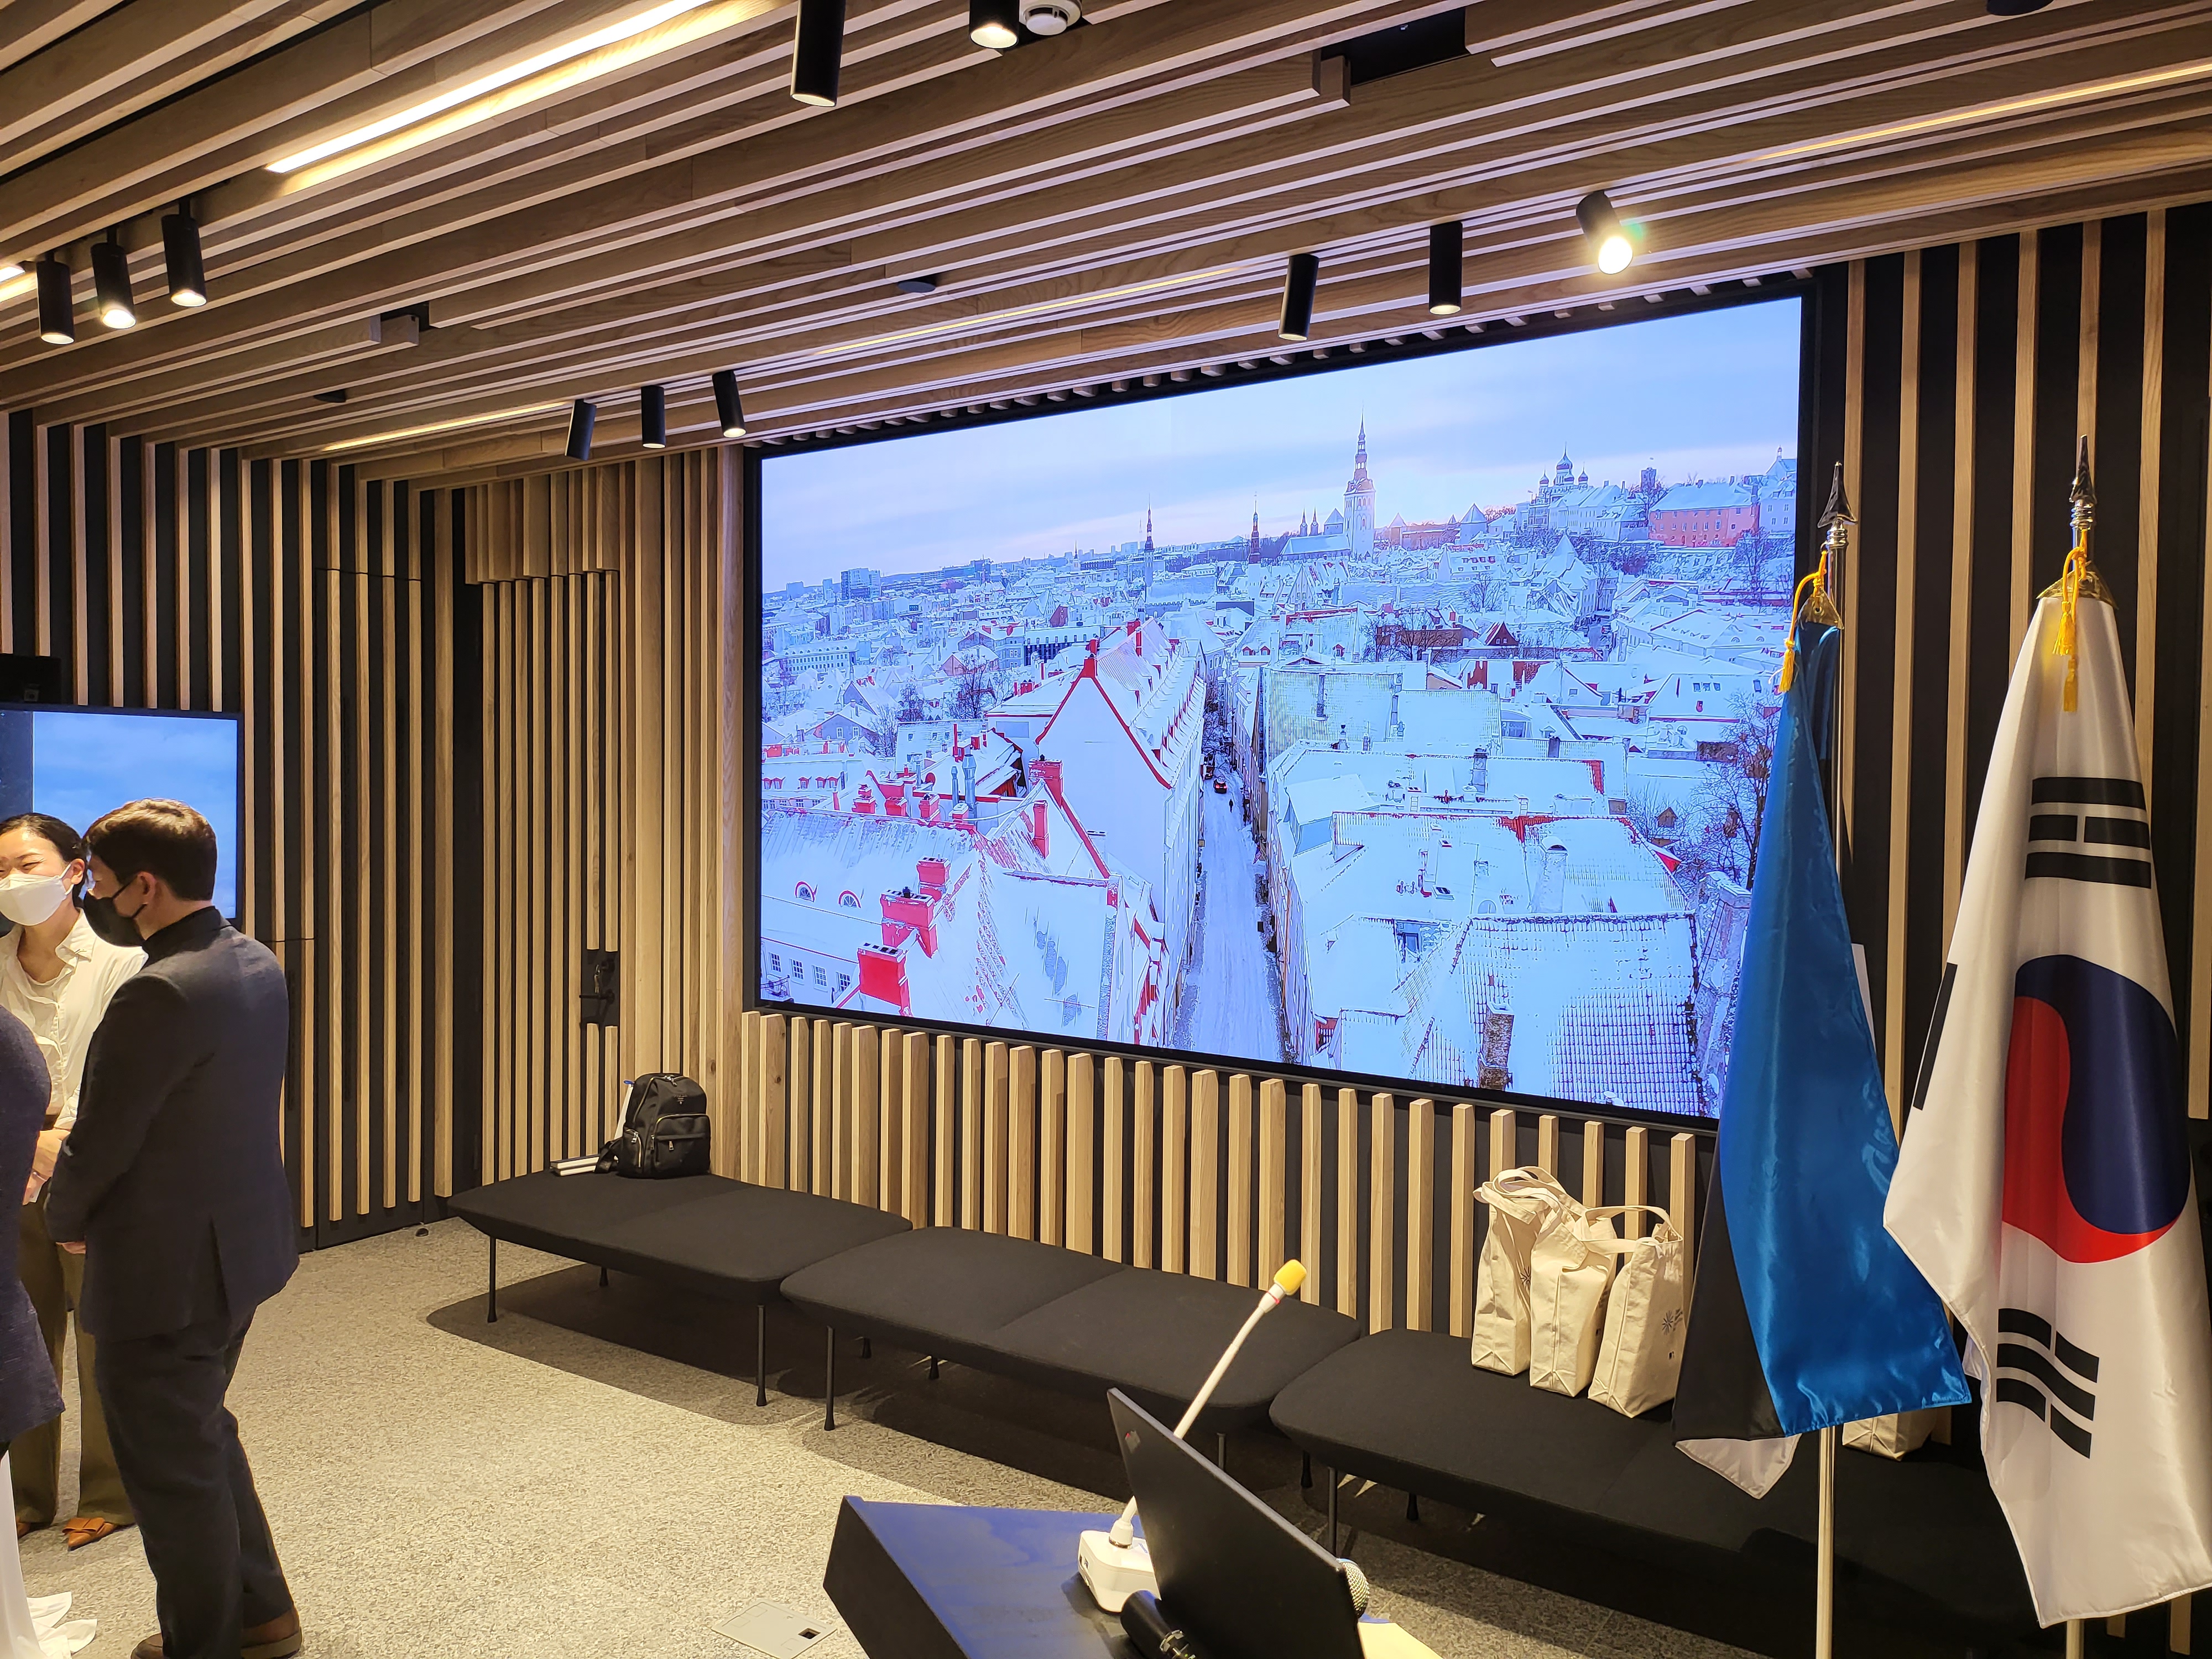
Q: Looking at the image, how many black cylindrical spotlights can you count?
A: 11